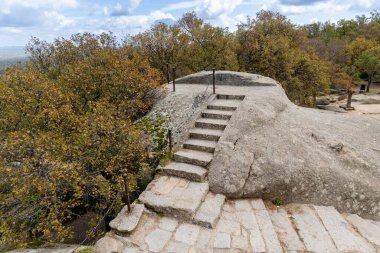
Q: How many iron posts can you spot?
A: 5